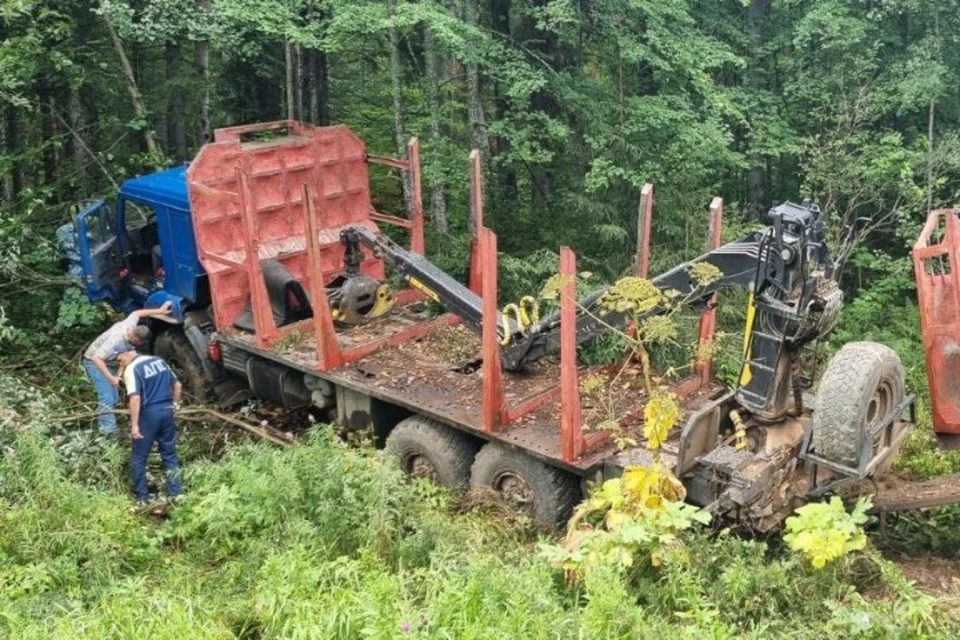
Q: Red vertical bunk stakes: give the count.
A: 8